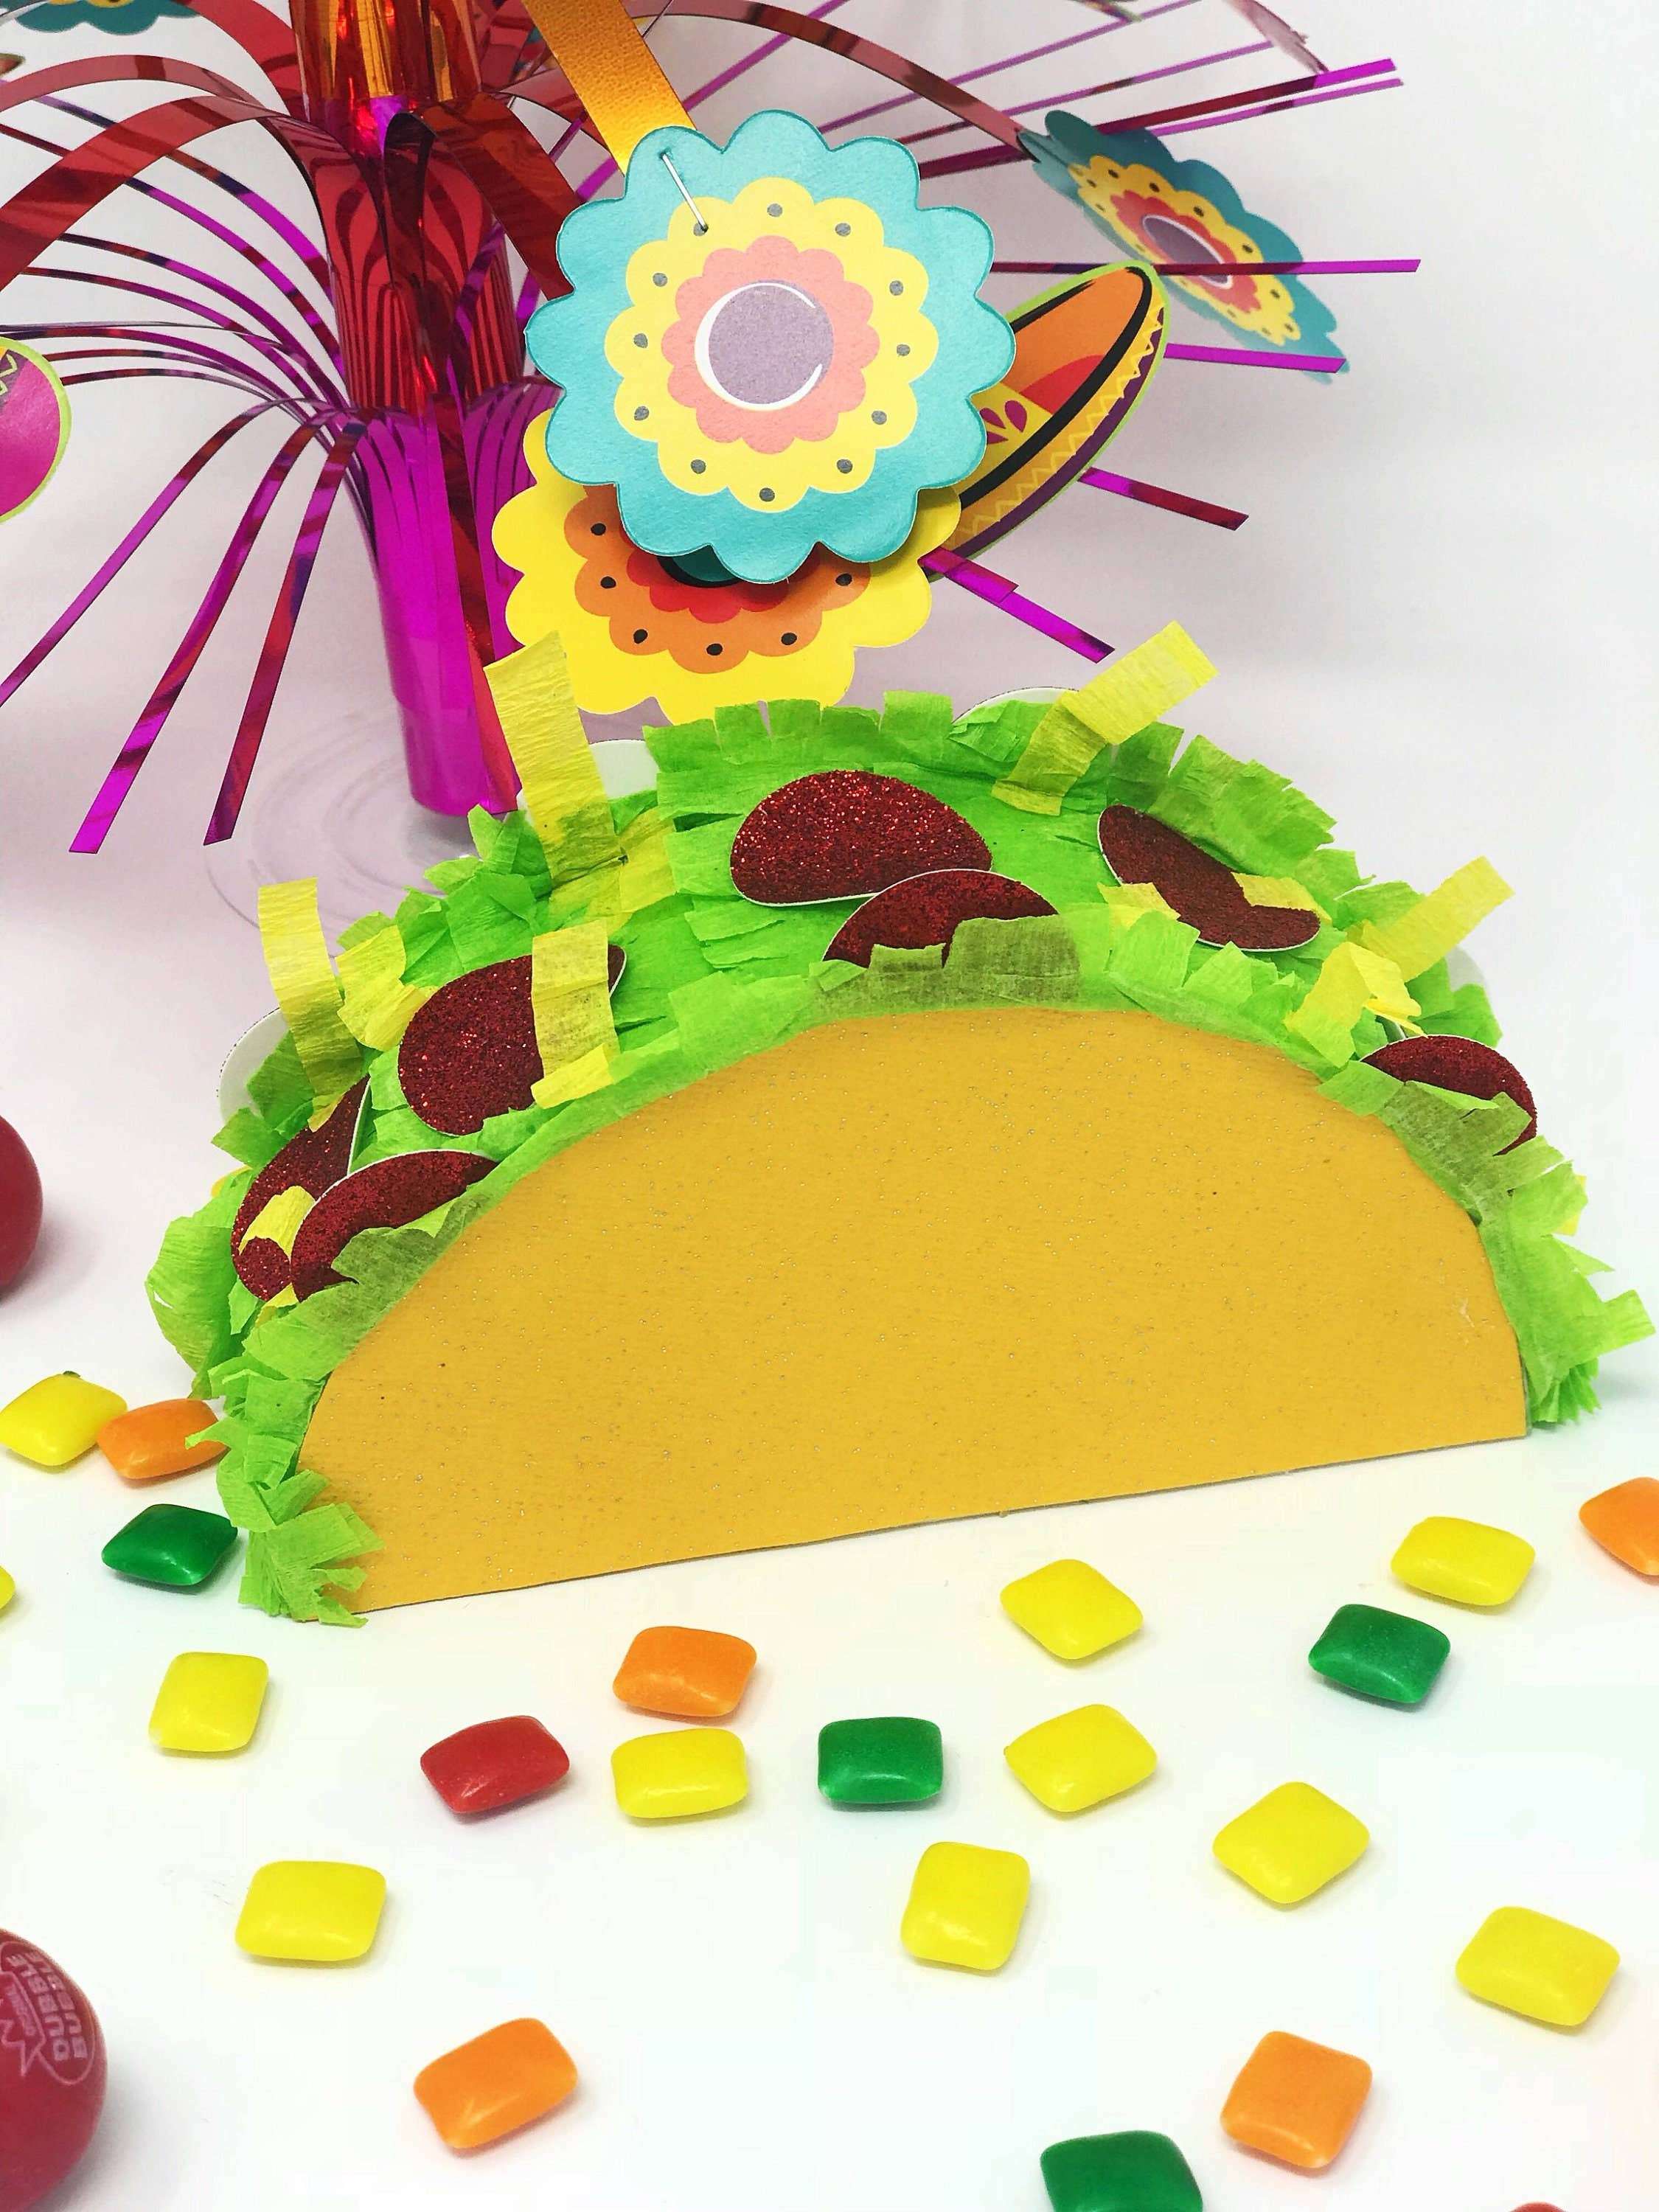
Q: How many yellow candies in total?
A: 11